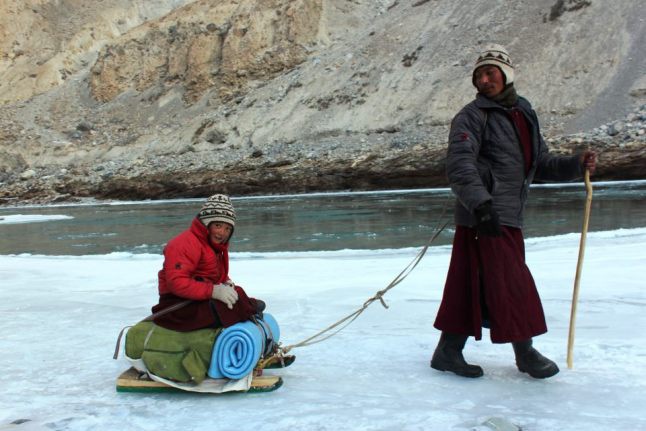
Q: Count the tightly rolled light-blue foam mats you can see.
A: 1